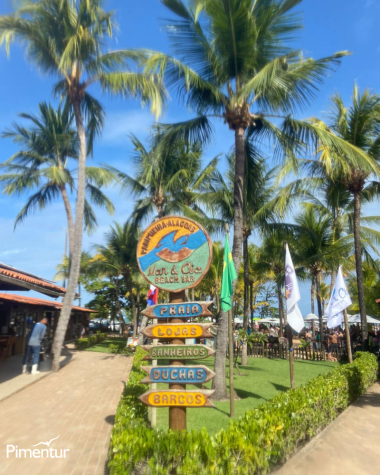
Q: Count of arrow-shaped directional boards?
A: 5